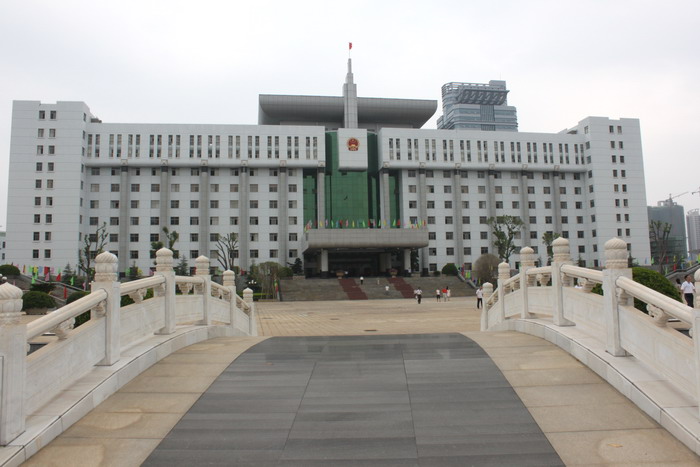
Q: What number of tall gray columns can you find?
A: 12